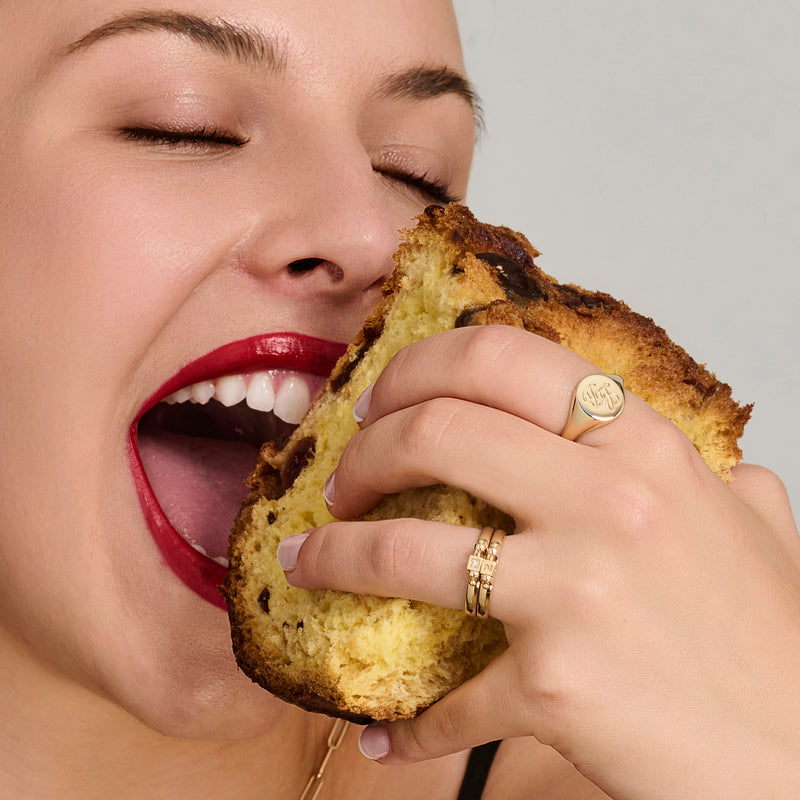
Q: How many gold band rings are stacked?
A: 2